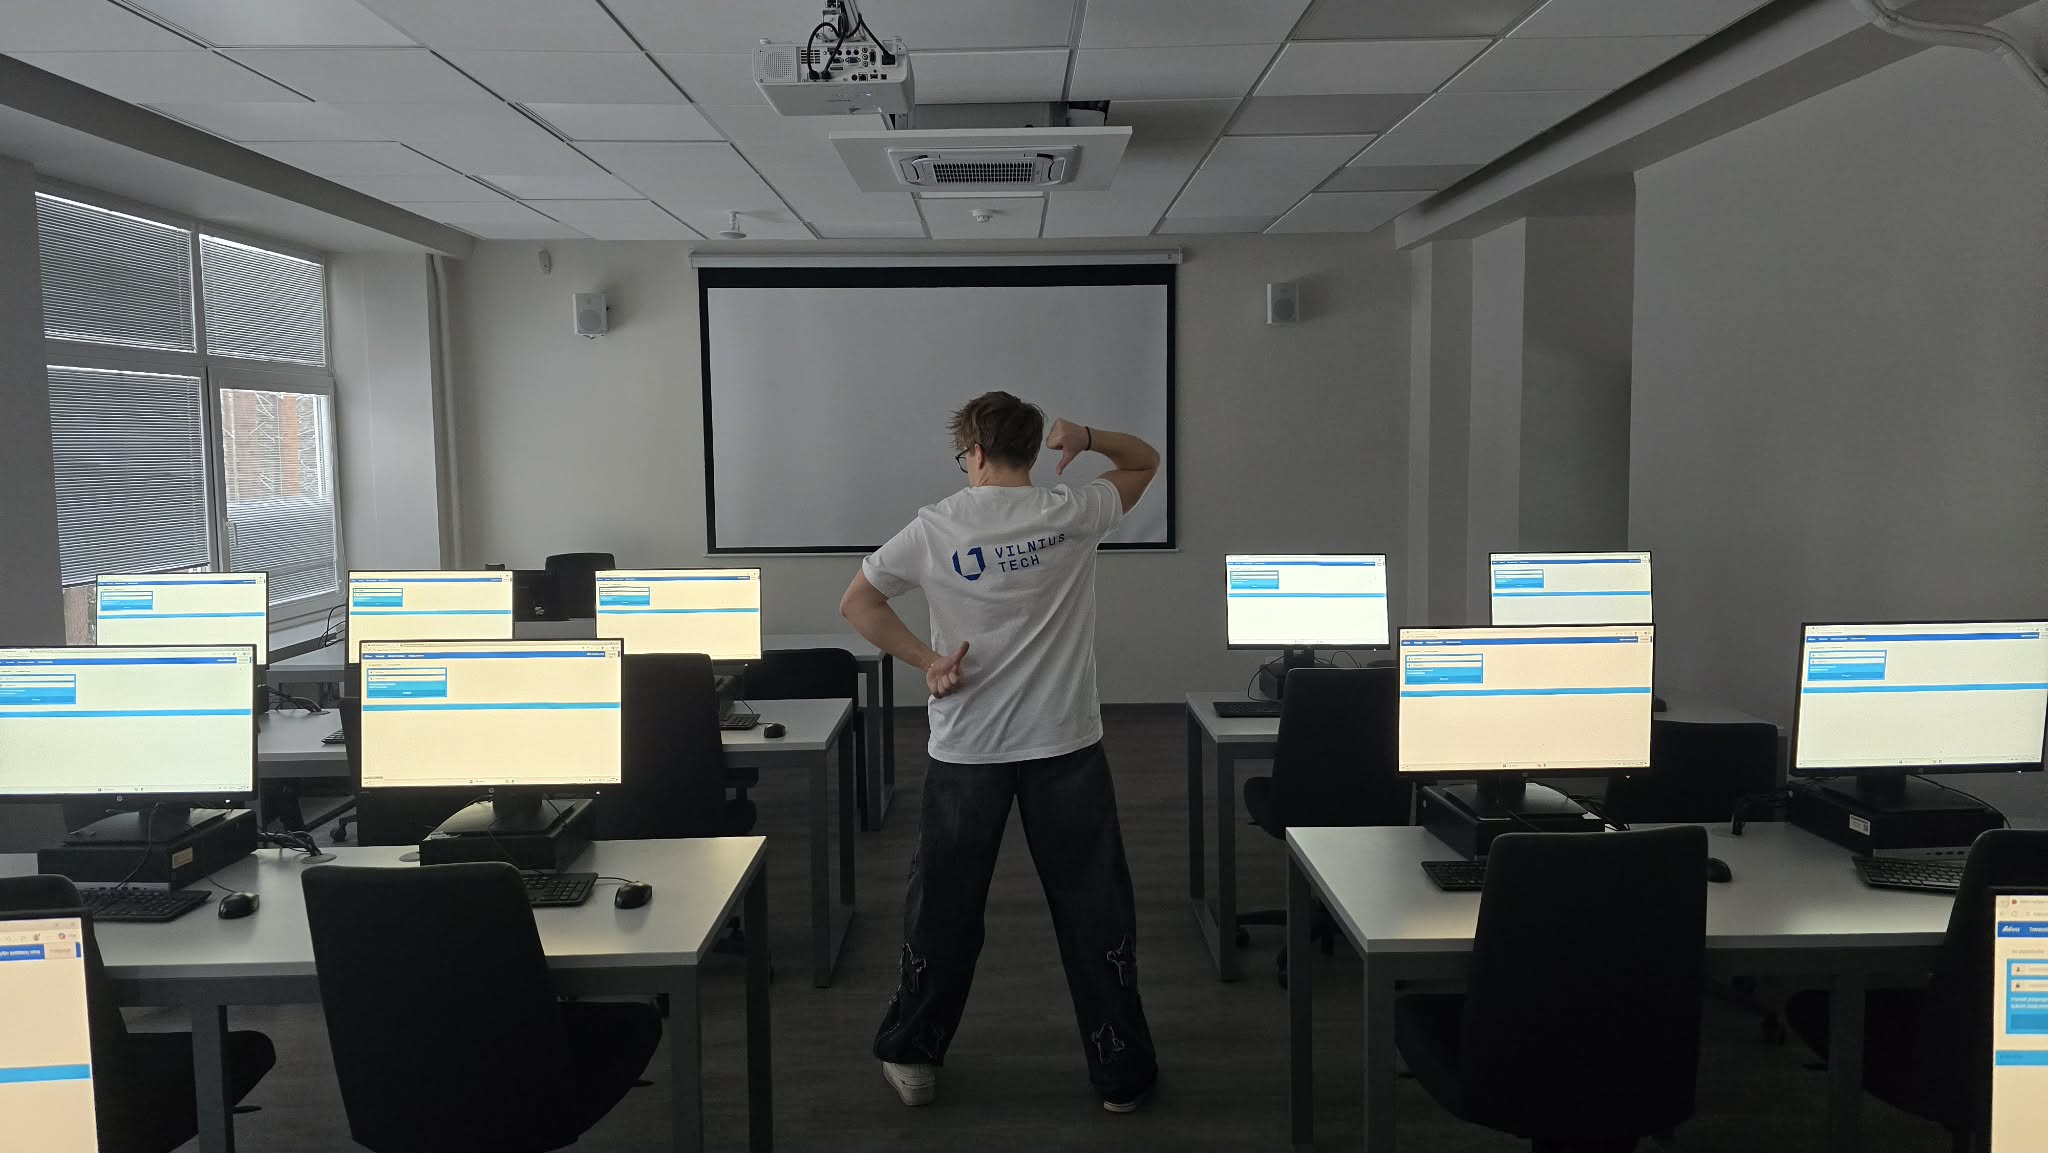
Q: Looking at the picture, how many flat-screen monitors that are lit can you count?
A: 11